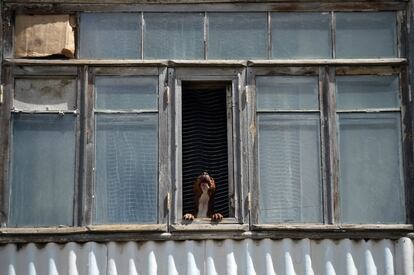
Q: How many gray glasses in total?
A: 12